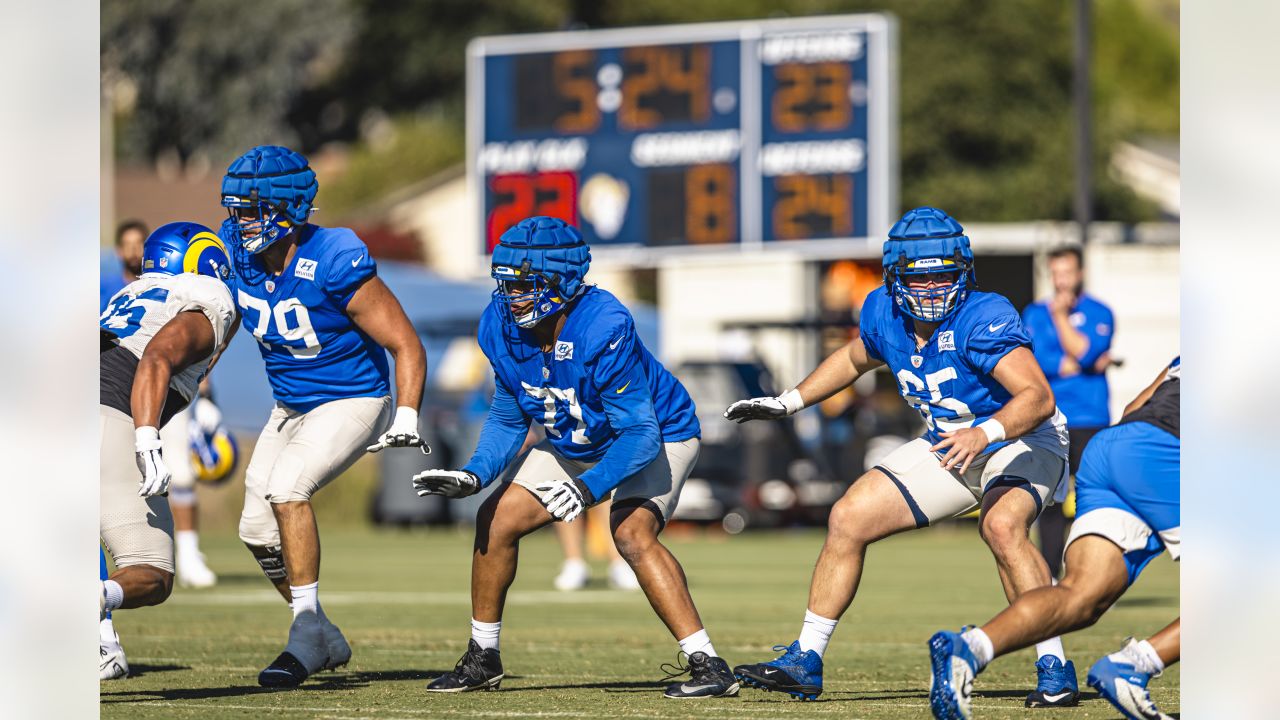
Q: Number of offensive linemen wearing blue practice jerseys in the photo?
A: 3